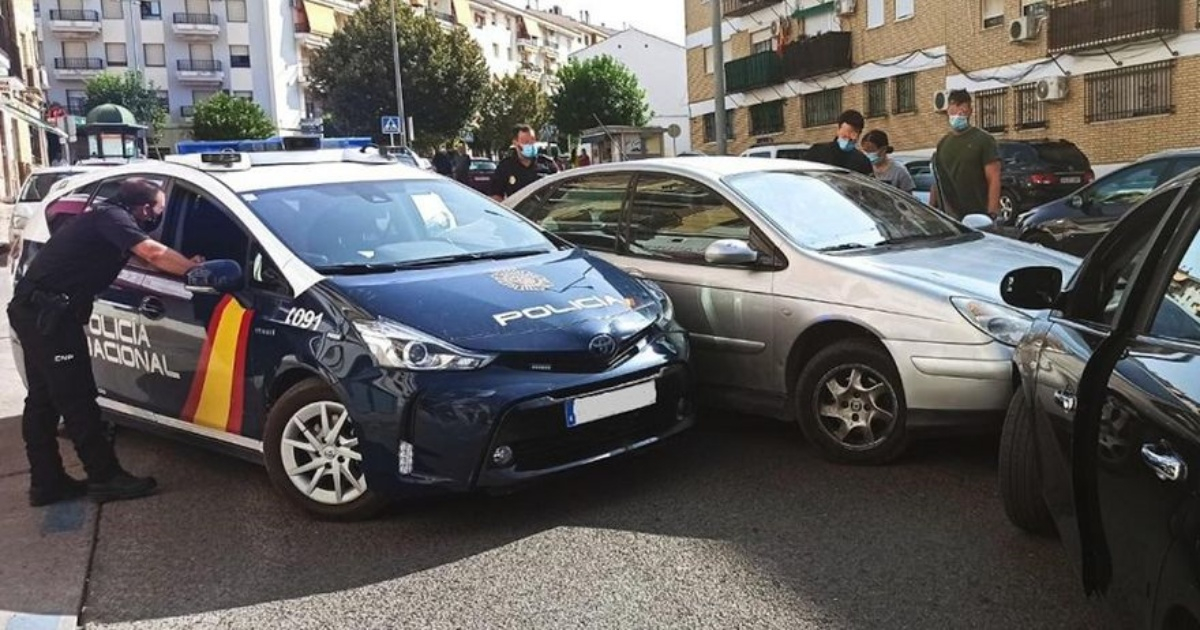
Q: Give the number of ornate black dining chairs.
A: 0